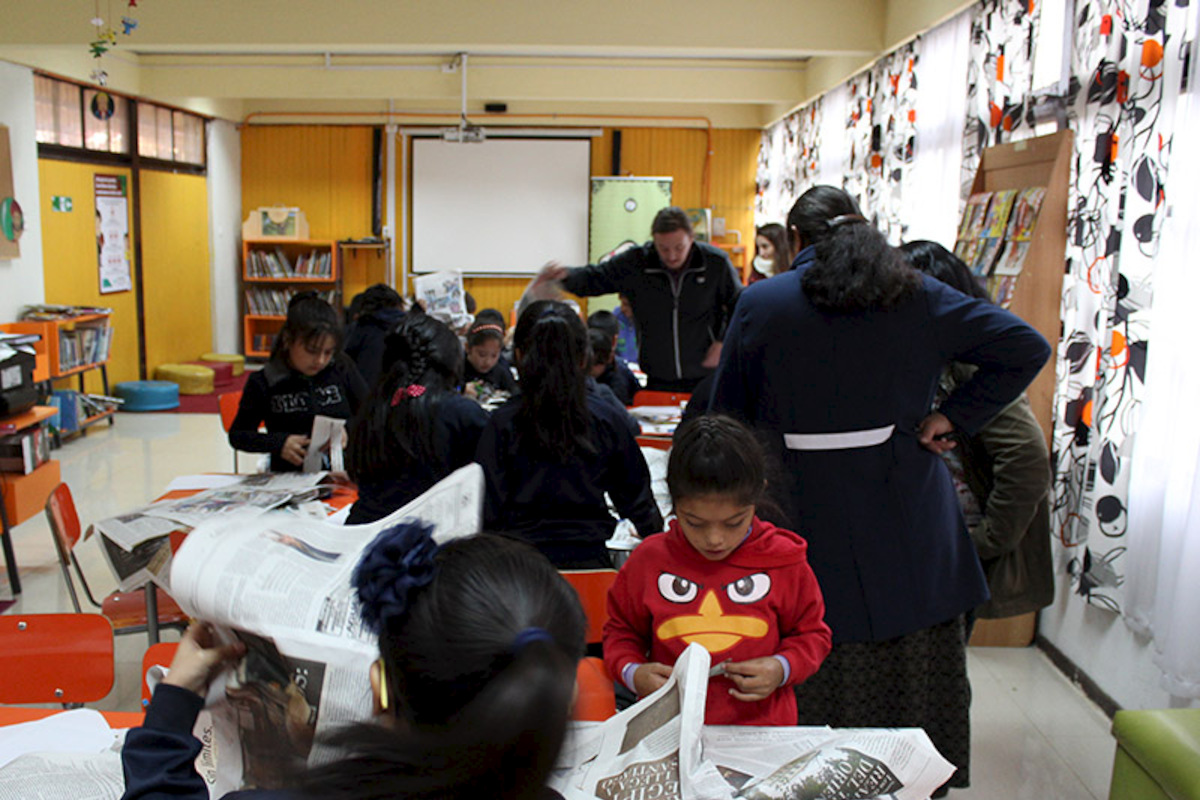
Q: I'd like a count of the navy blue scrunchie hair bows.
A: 1